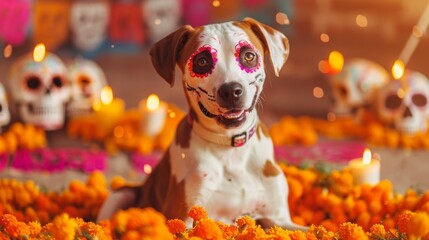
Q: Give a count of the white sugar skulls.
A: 5